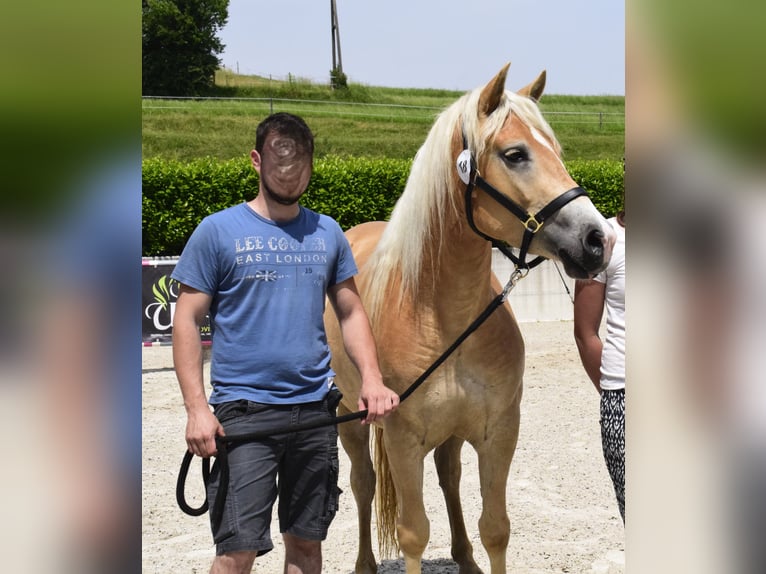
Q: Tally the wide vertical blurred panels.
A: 2